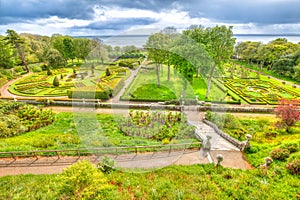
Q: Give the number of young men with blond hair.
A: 0